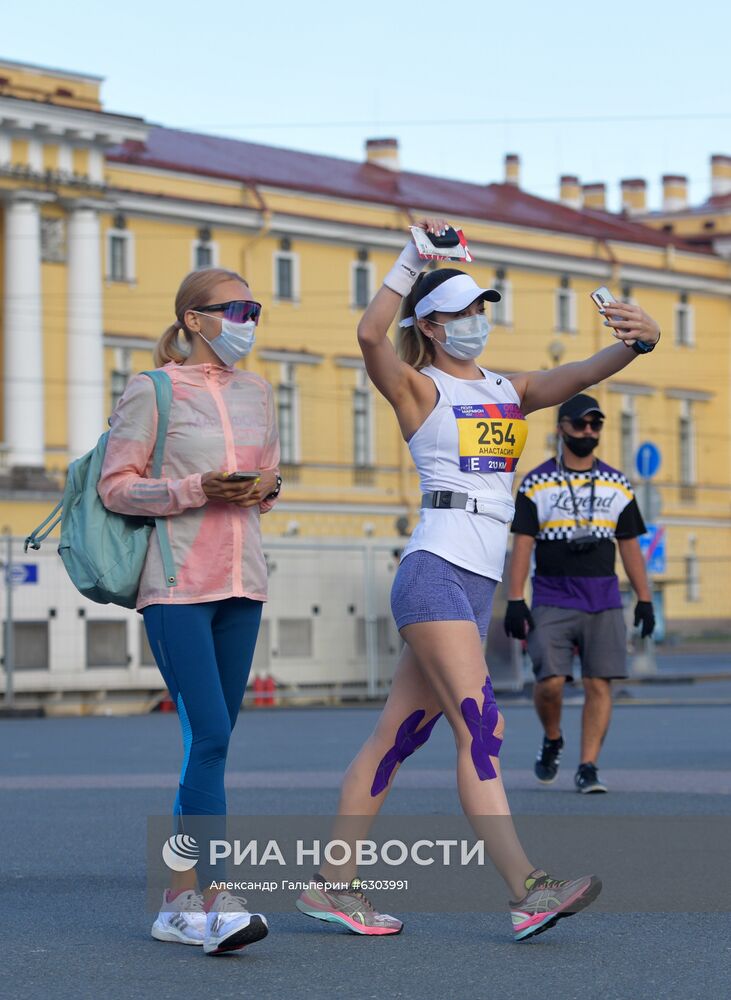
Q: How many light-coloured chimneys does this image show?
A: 7